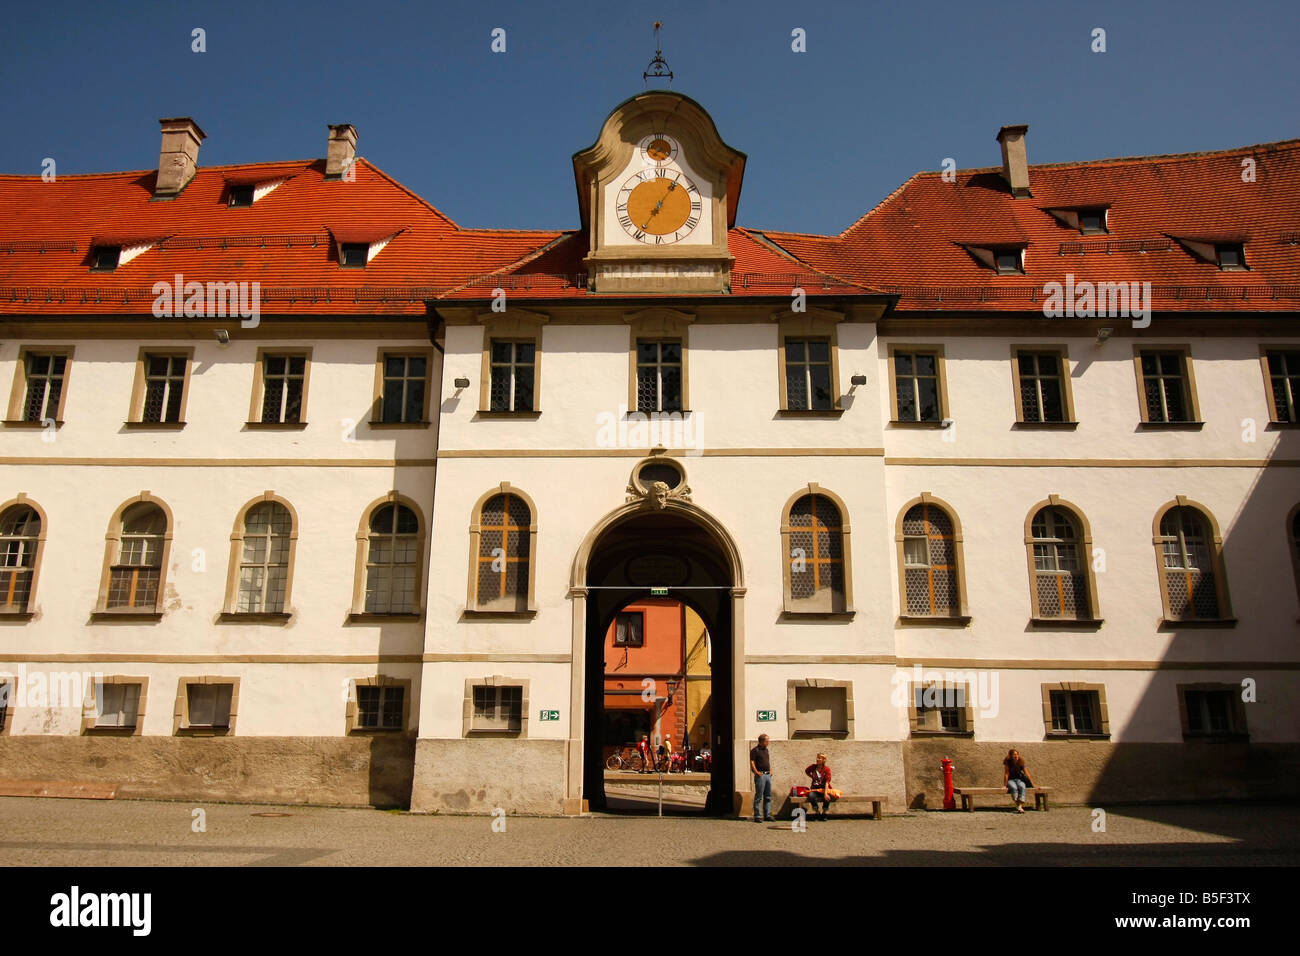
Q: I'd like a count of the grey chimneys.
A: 3